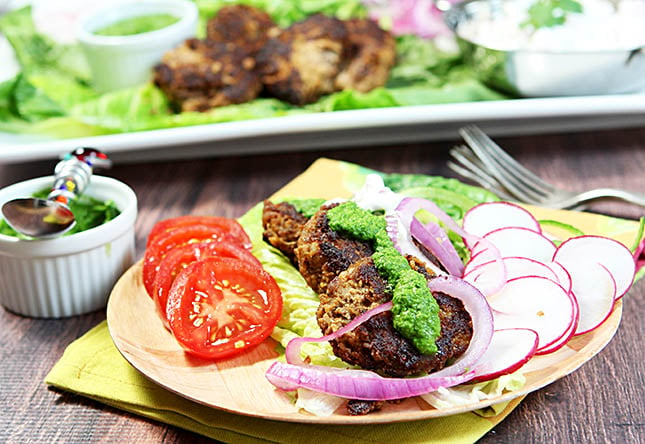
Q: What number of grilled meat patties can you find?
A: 7